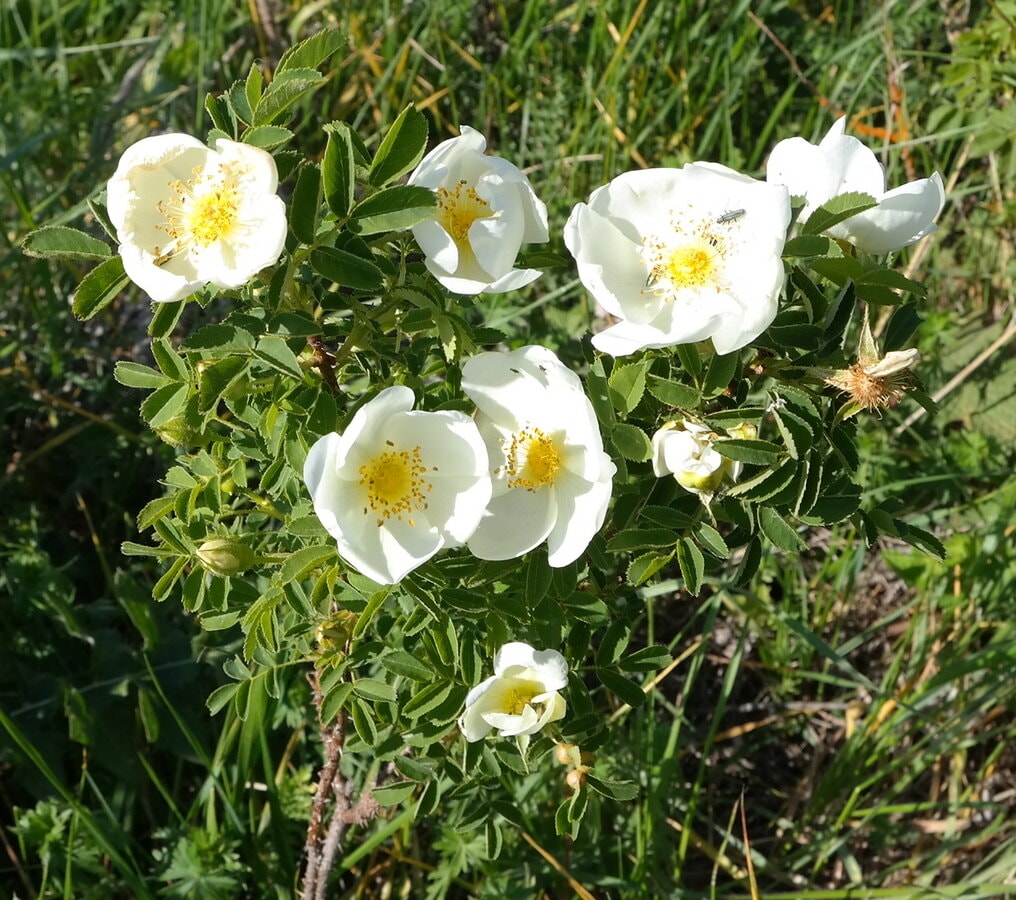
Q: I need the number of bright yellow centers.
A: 6